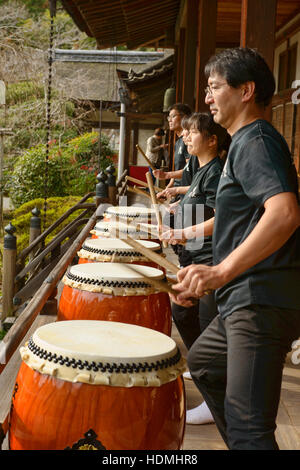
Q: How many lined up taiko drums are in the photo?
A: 5